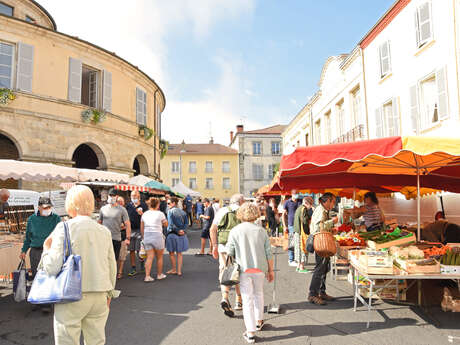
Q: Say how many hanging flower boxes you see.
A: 4